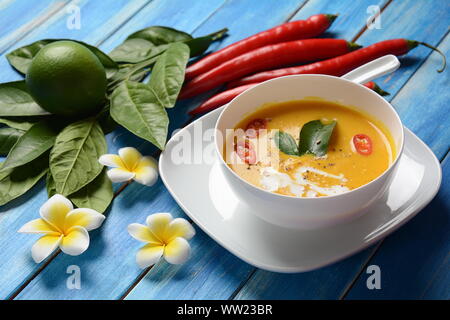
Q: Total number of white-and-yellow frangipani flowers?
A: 3